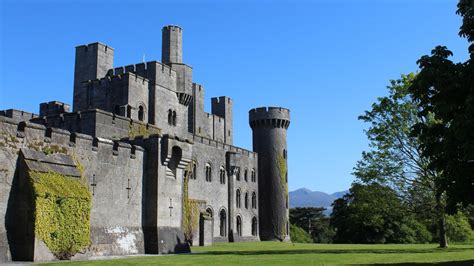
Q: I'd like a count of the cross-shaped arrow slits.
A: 3